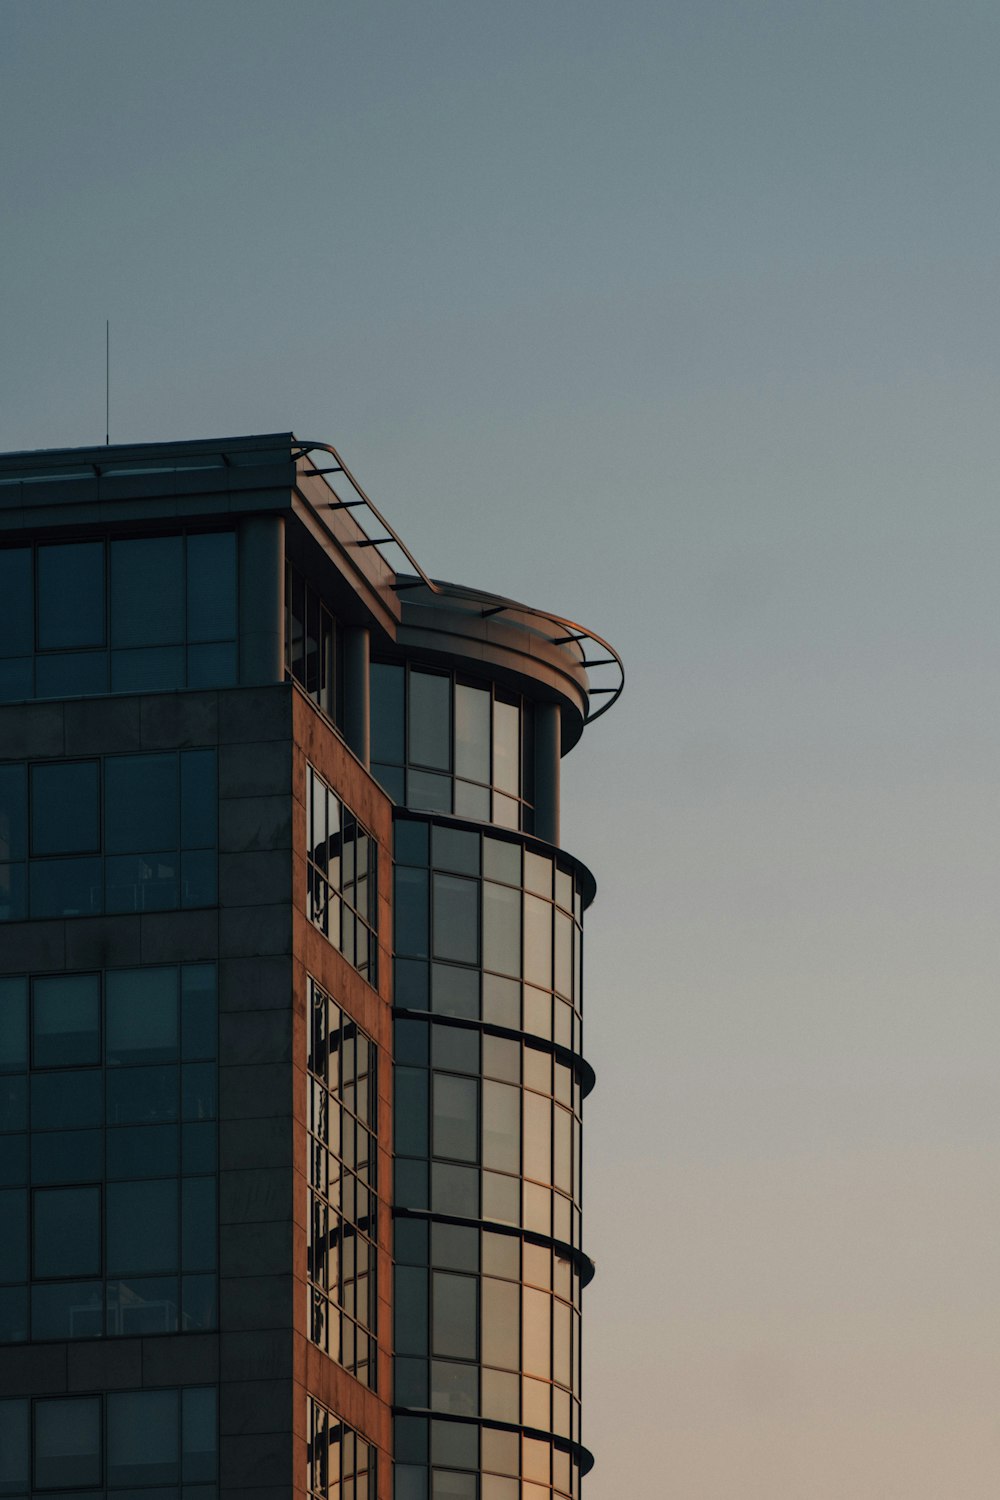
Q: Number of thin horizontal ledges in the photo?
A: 4